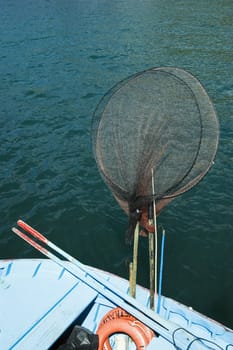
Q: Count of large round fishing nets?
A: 2